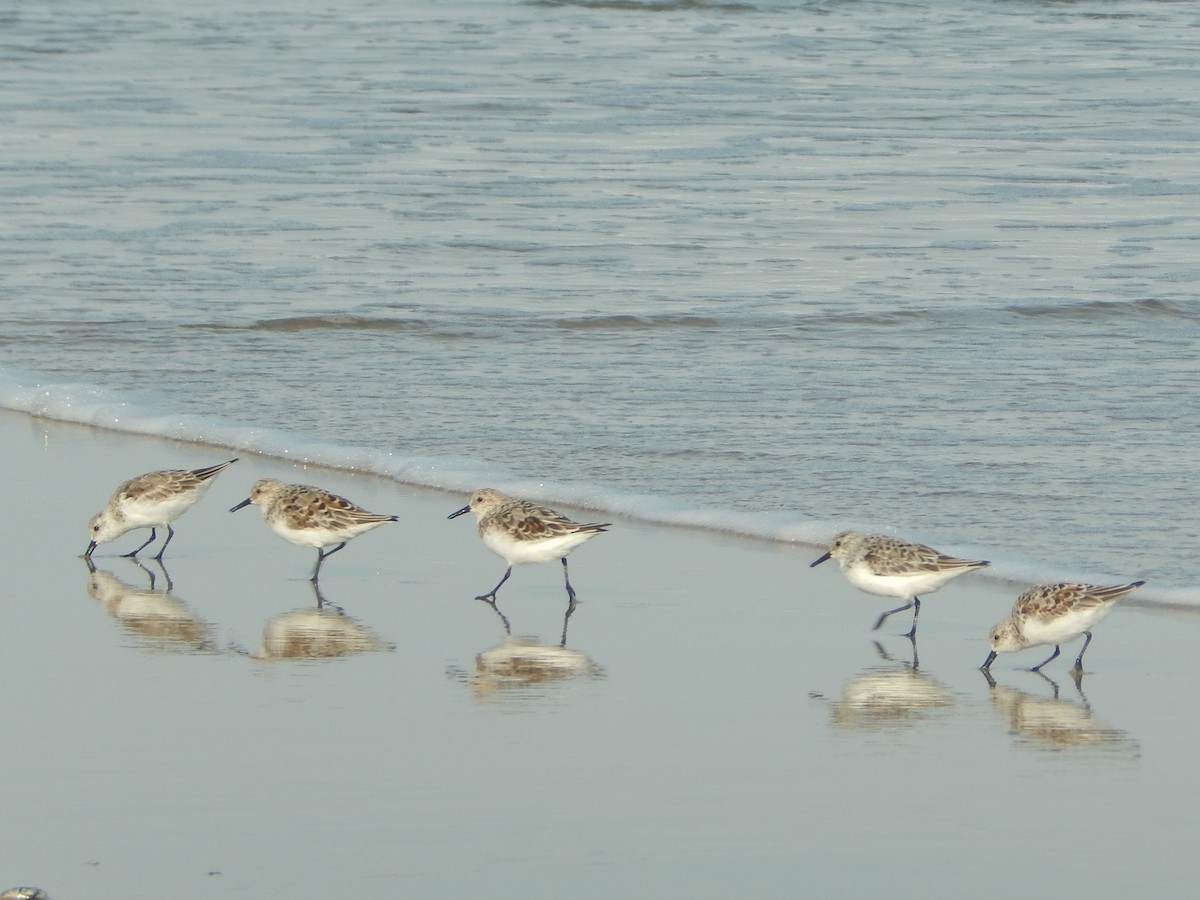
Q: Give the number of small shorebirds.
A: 5